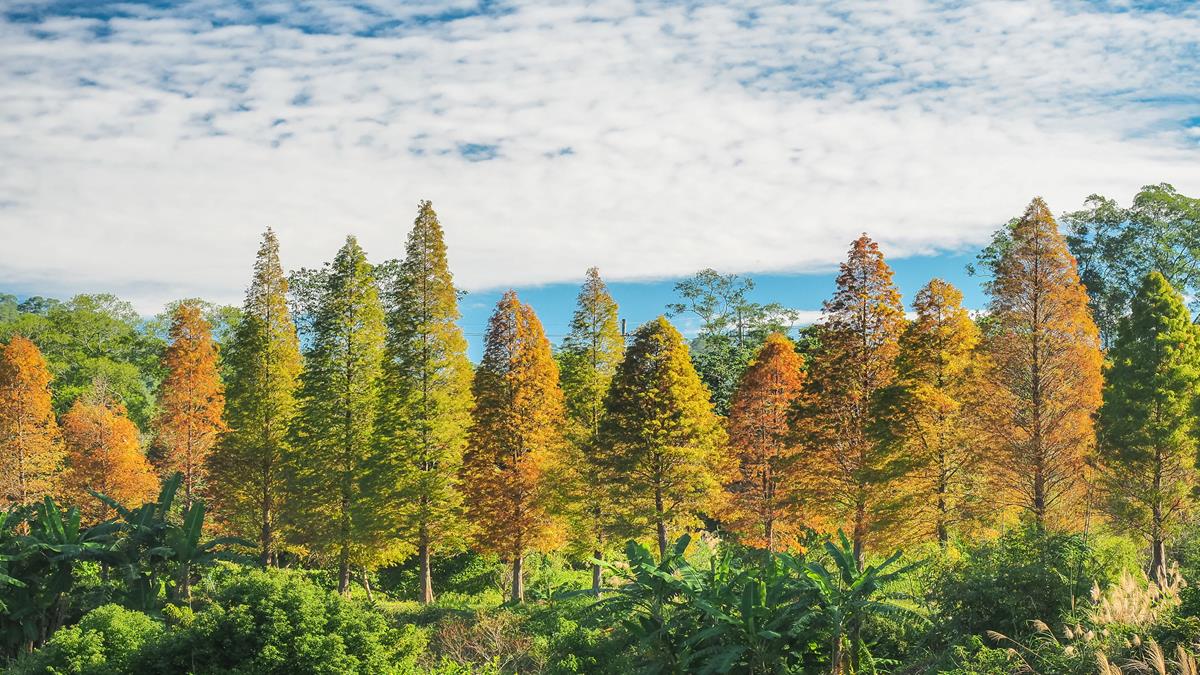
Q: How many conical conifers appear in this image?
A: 14